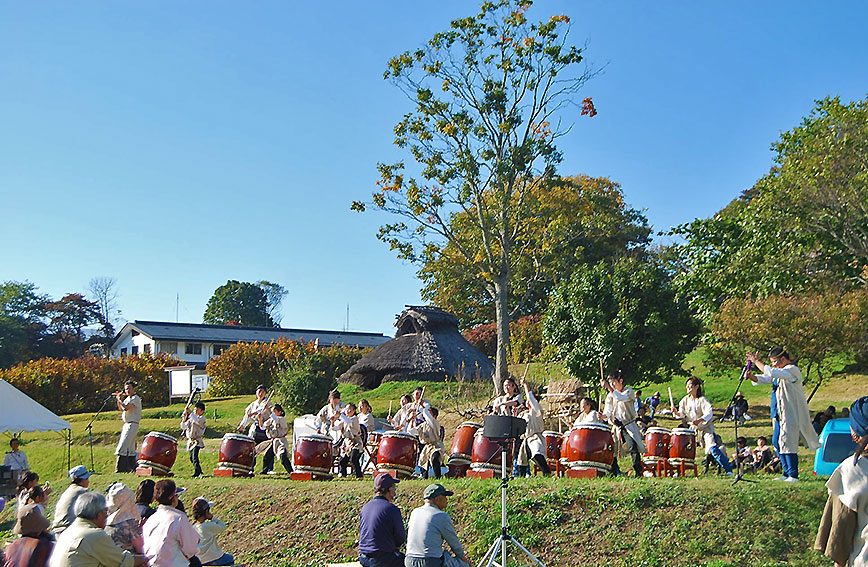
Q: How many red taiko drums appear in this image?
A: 11